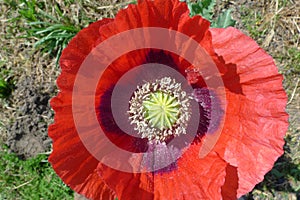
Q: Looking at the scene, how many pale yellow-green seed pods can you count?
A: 1